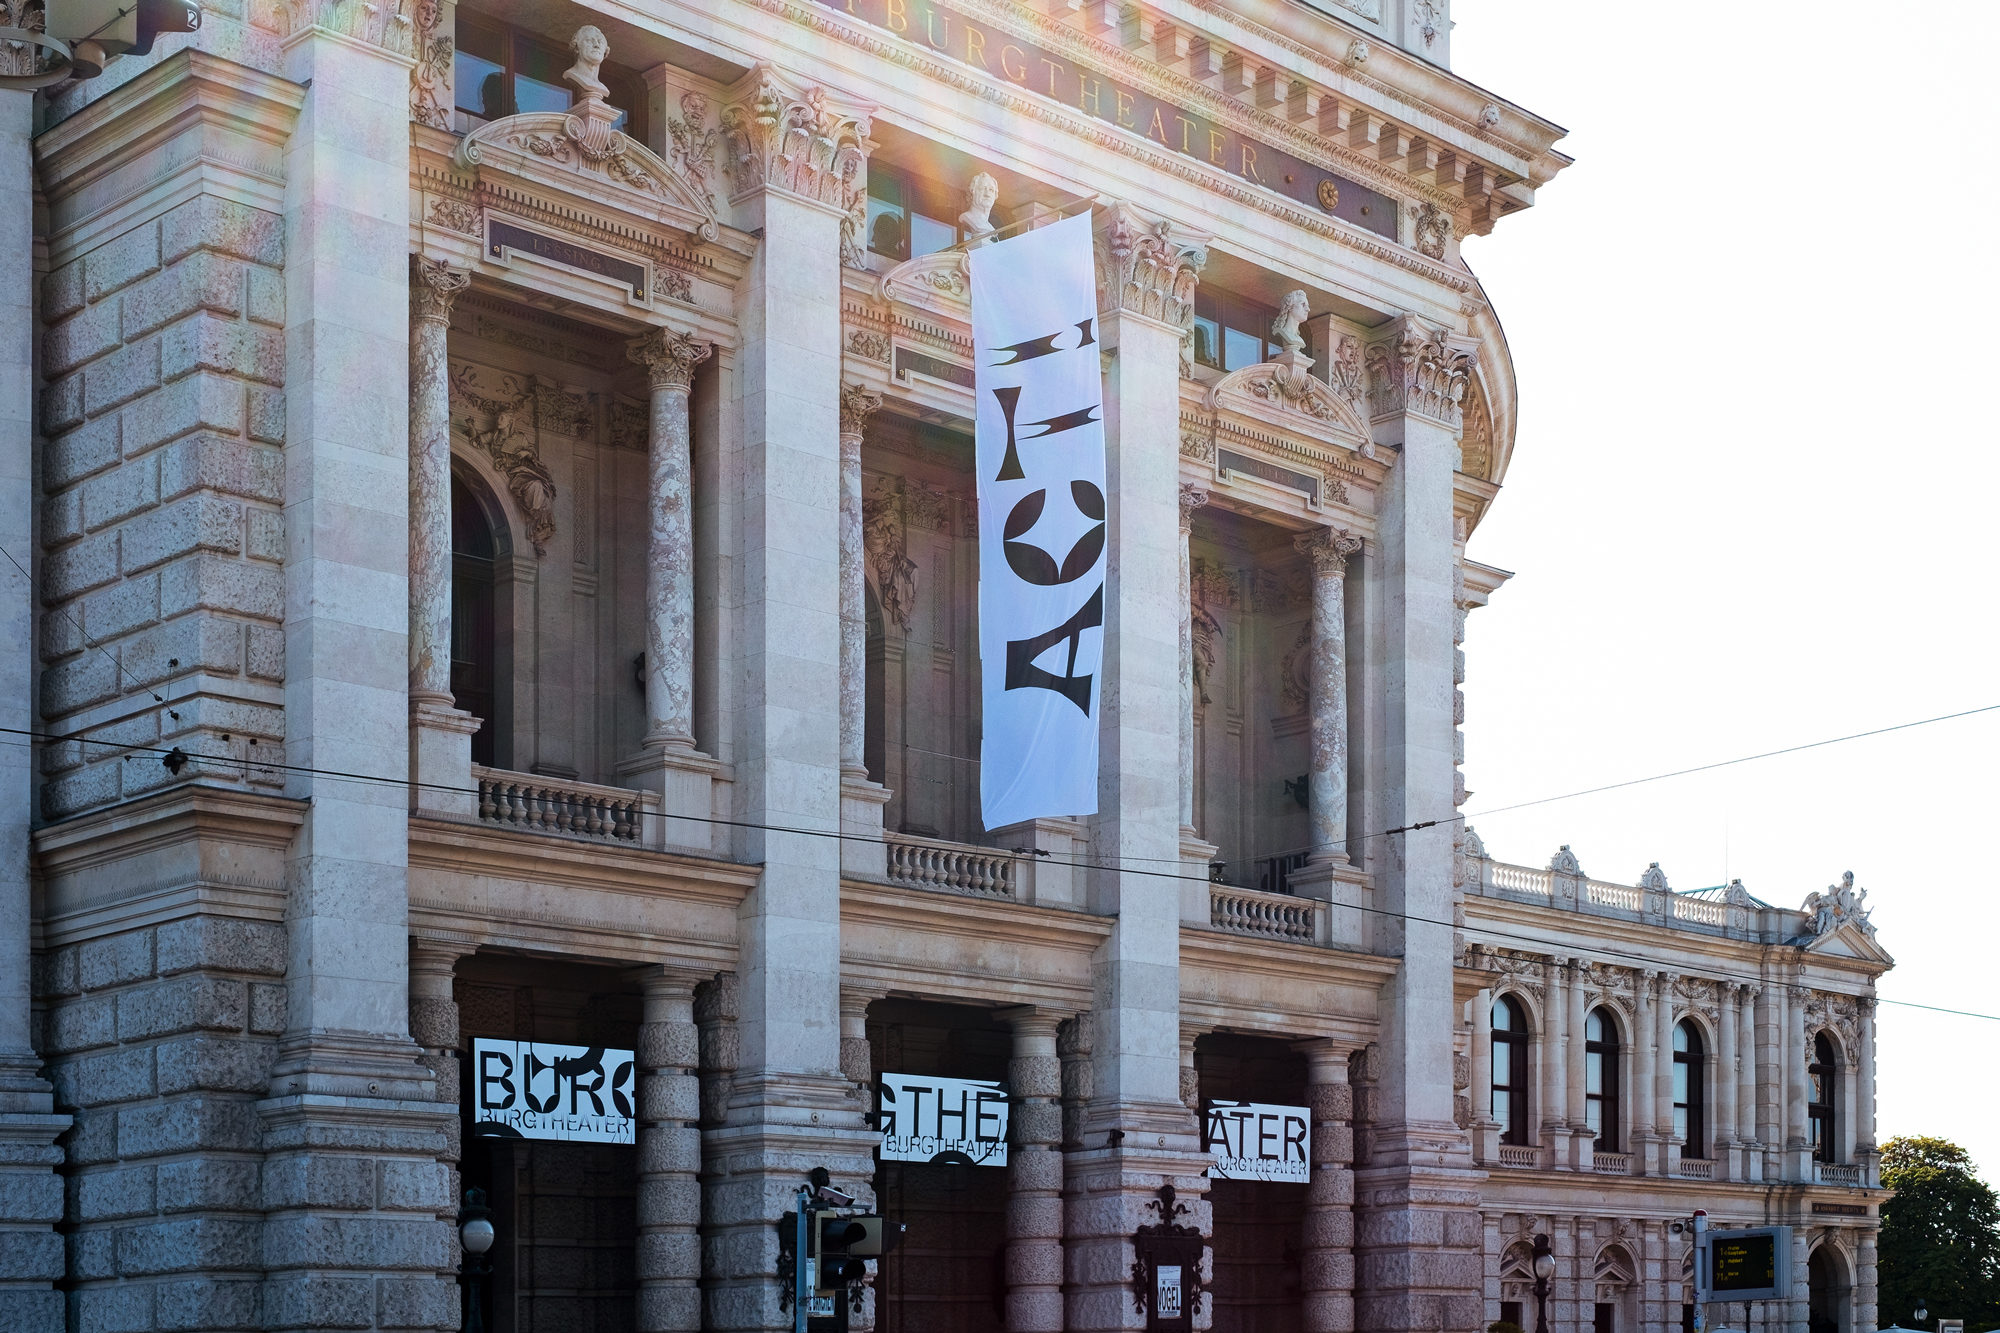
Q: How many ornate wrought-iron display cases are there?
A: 2